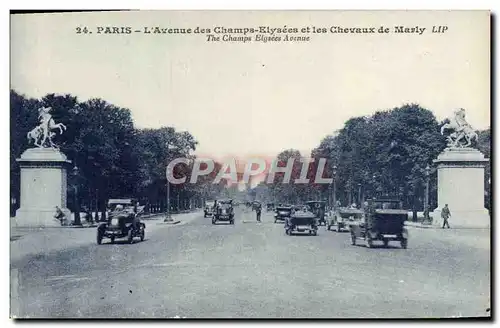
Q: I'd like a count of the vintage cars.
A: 8